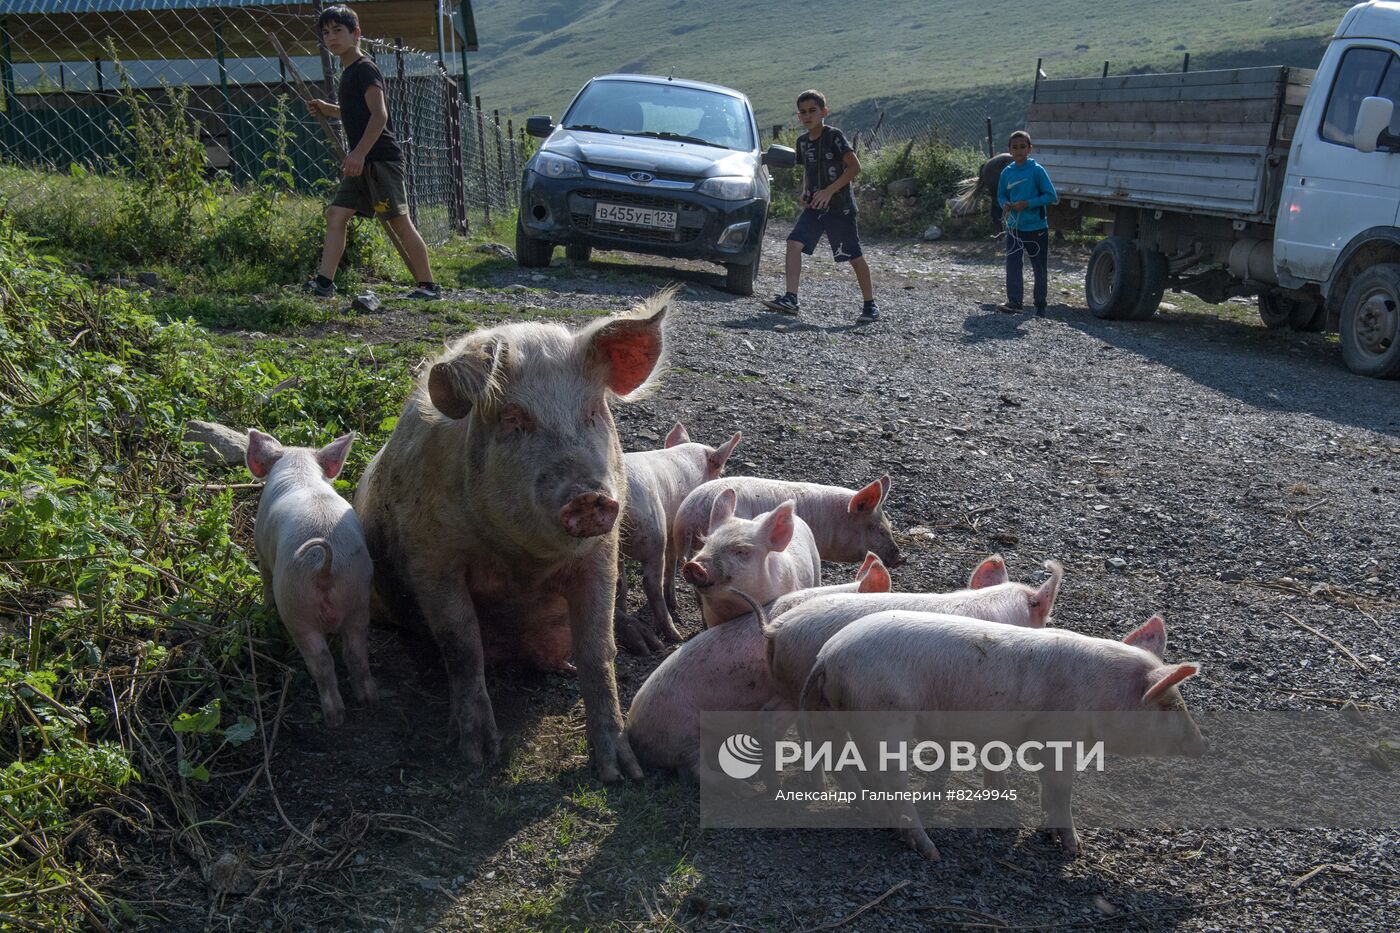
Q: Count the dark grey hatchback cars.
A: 1